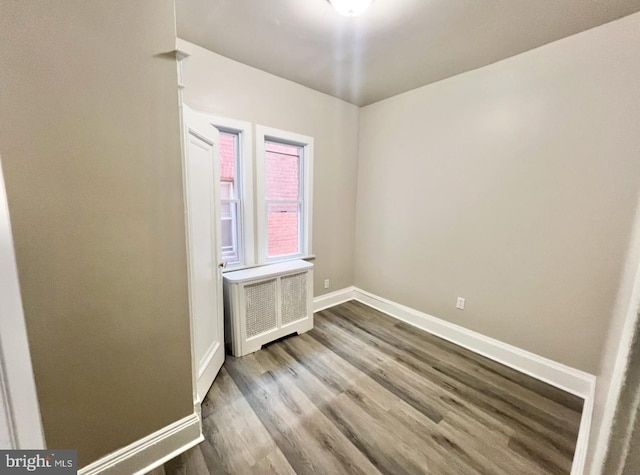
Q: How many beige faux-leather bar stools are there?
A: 0